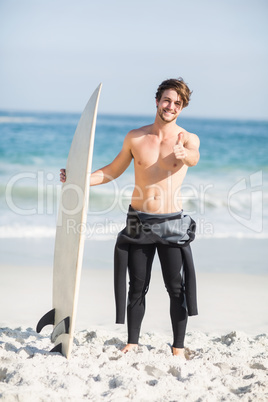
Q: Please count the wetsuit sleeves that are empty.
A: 2